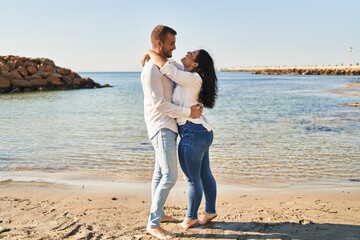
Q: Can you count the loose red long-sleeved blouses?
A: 0